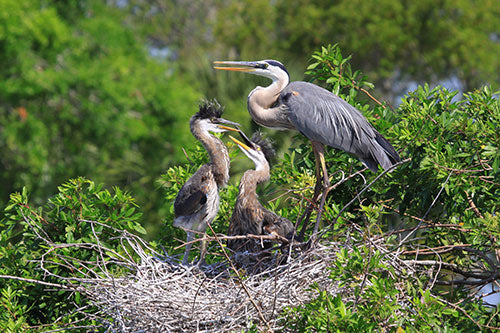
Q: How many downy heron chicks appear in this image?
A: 2